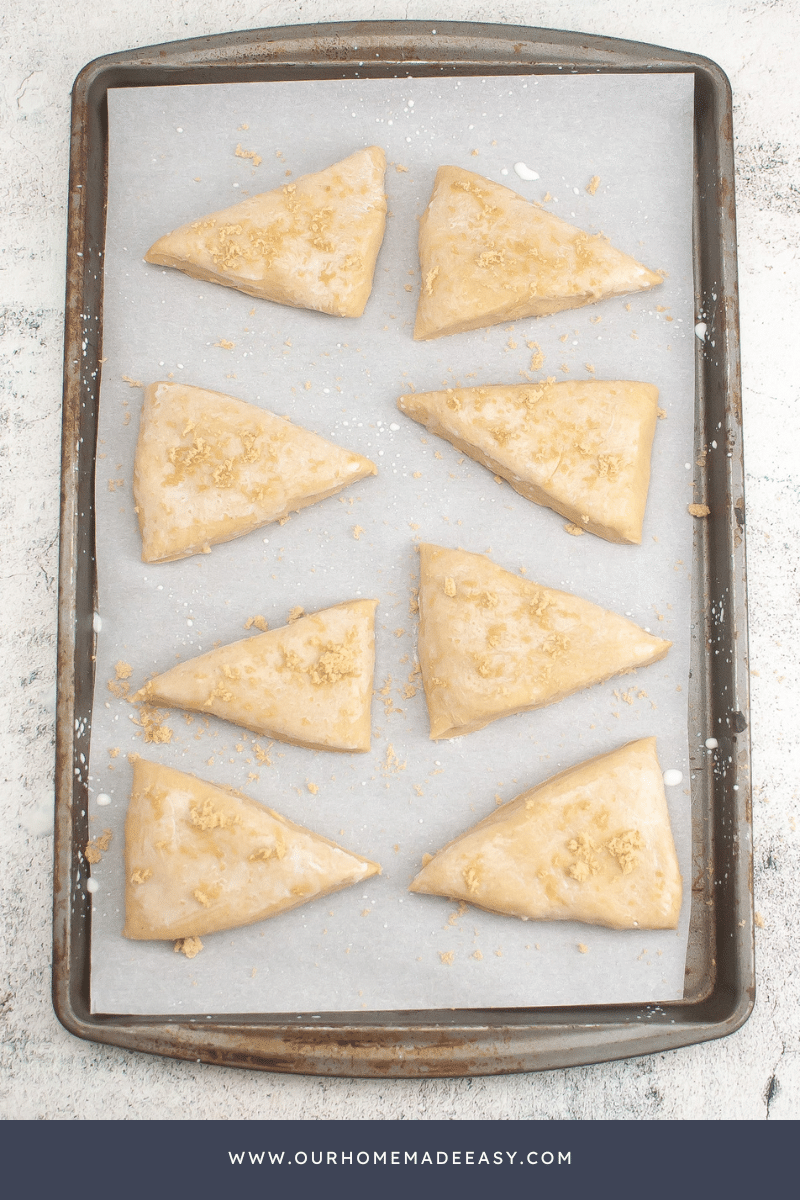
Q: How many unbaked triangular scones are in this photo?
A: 8